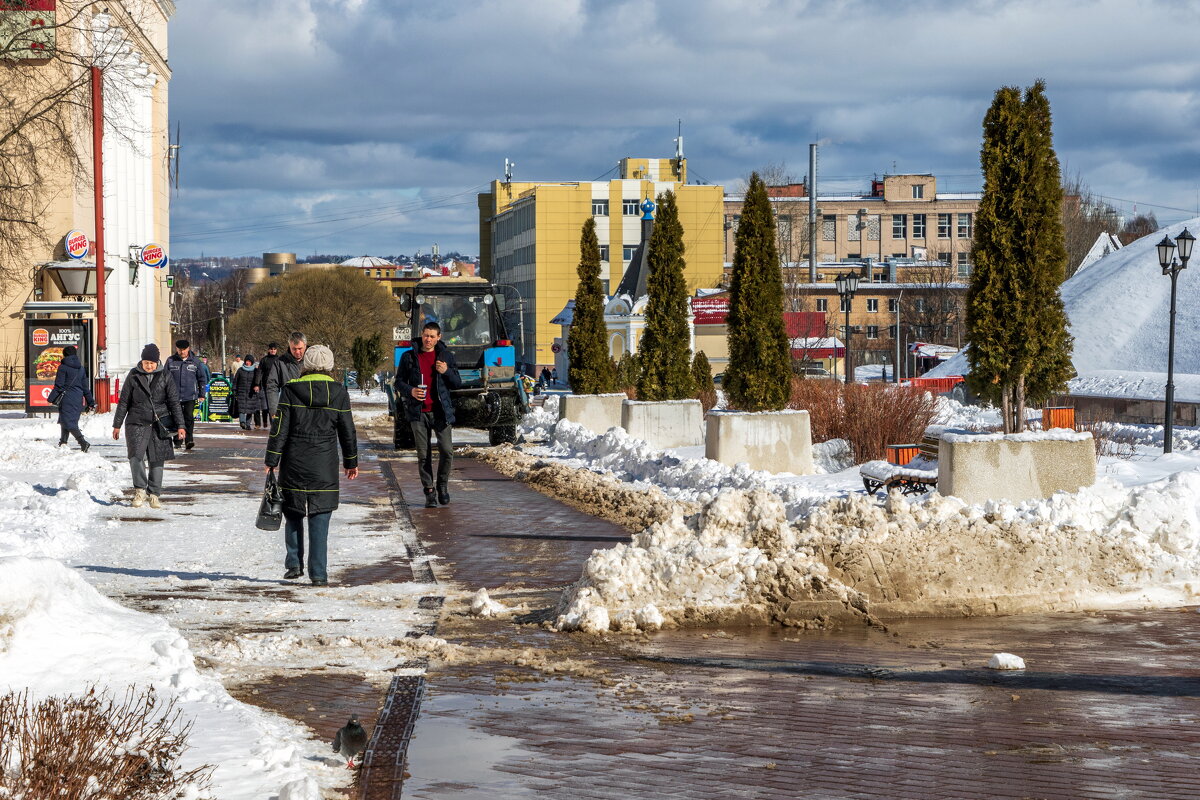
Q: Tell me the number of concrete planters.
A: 4